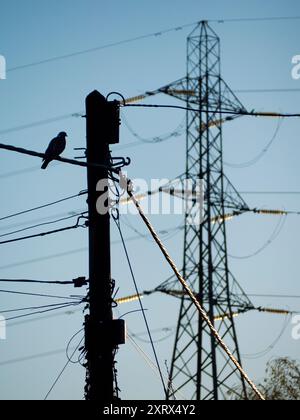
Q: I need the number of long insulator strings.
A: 12